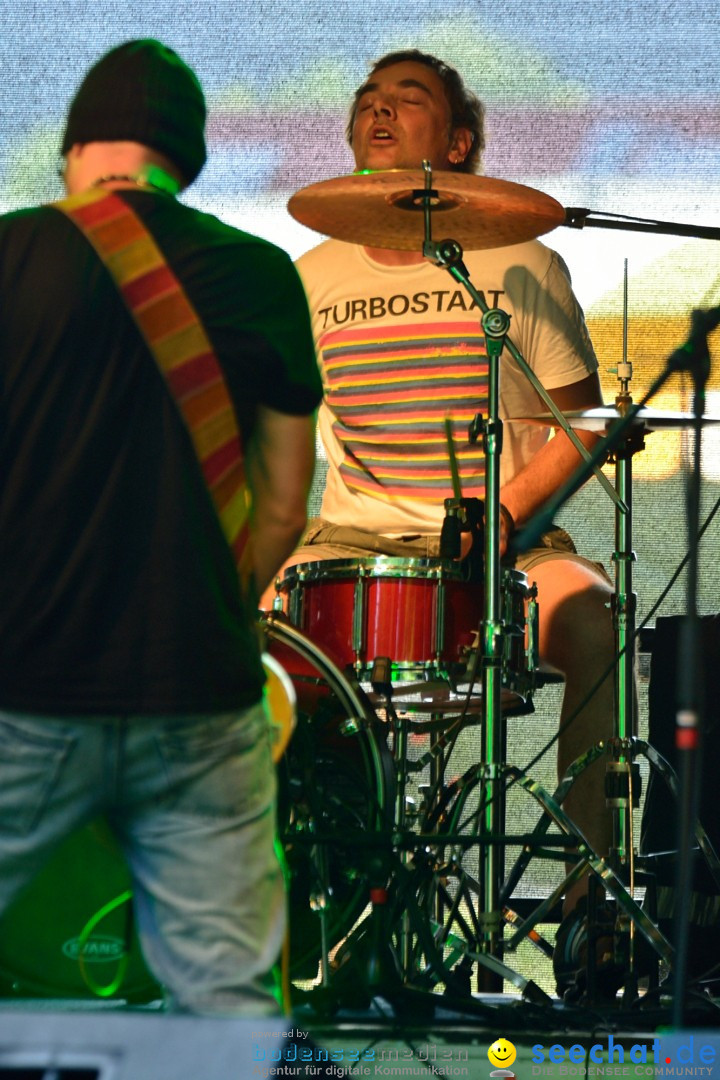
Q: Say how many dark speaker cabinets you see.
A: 1